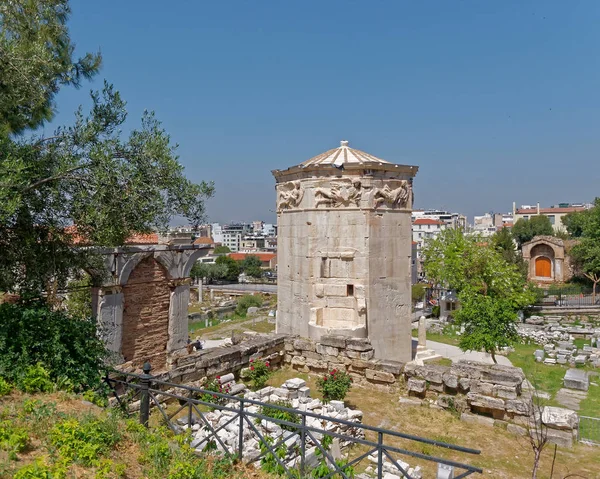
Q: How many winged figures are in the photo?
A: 3